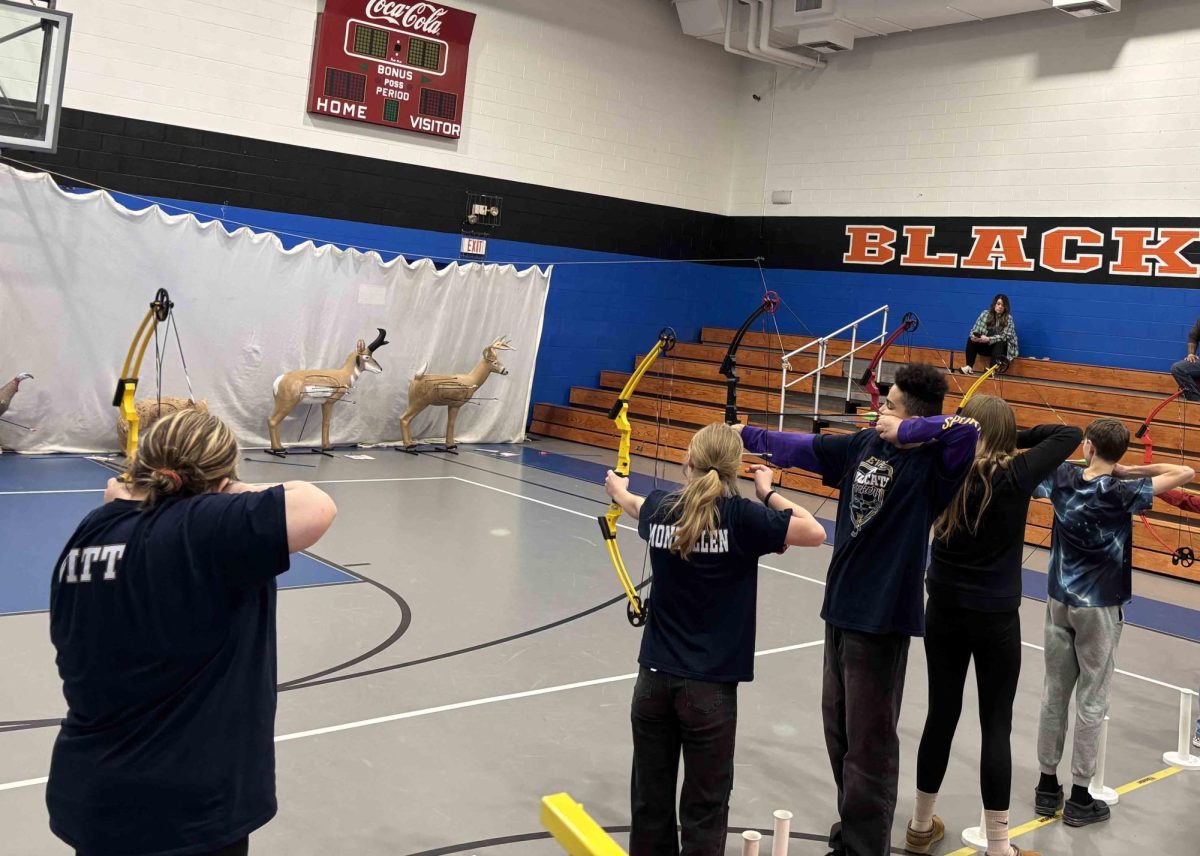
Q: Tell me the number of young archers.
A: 5